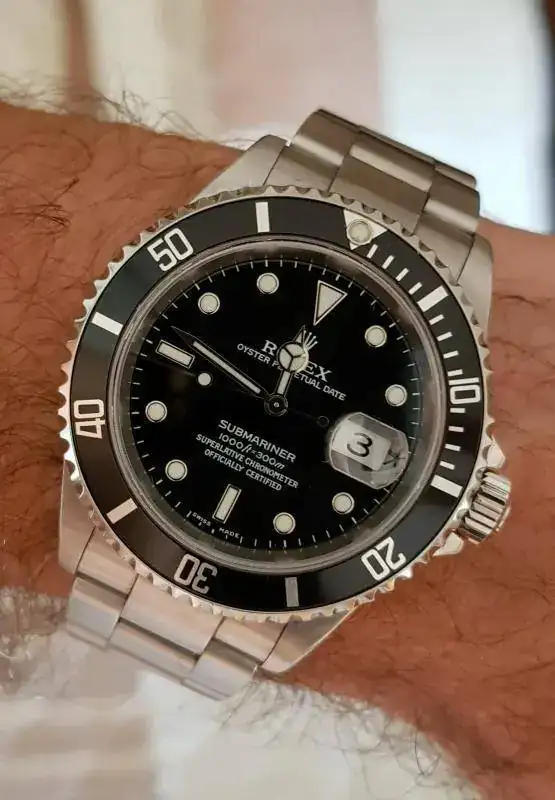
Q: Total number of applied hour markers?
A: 11